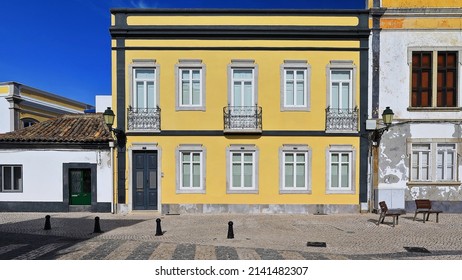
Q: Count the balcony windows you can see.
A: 3